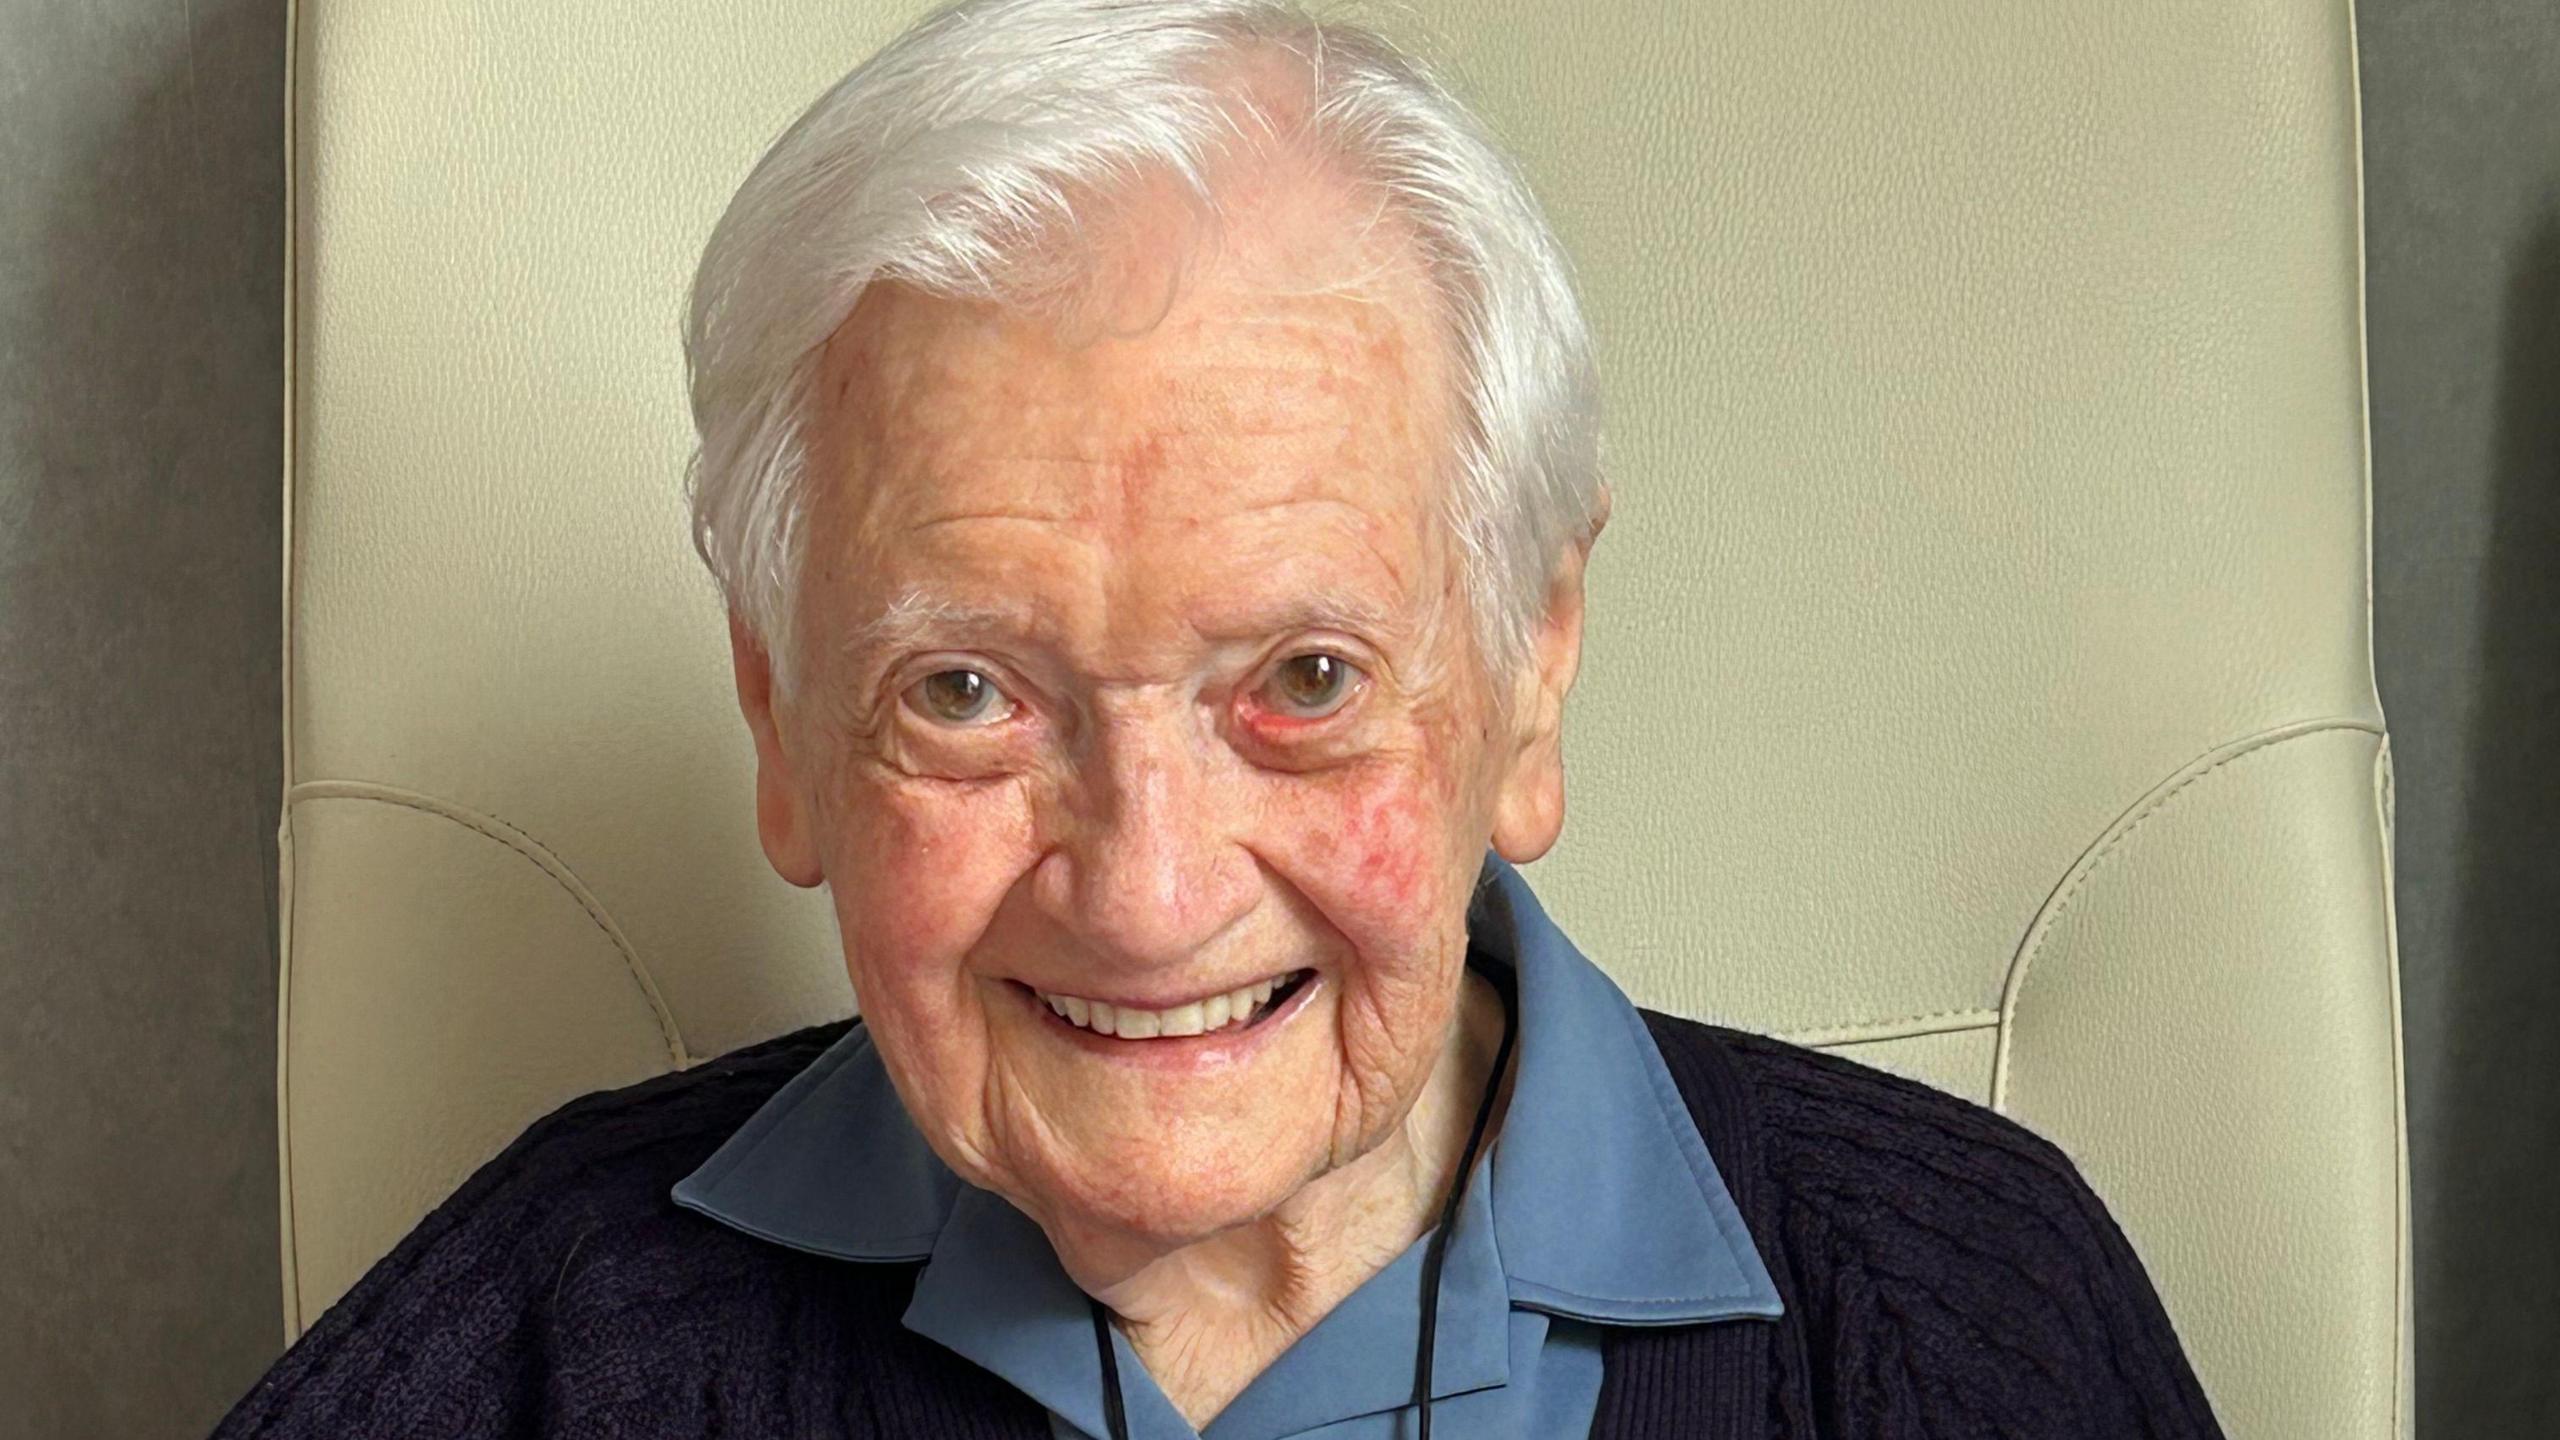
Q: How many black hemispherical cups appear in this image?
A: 0